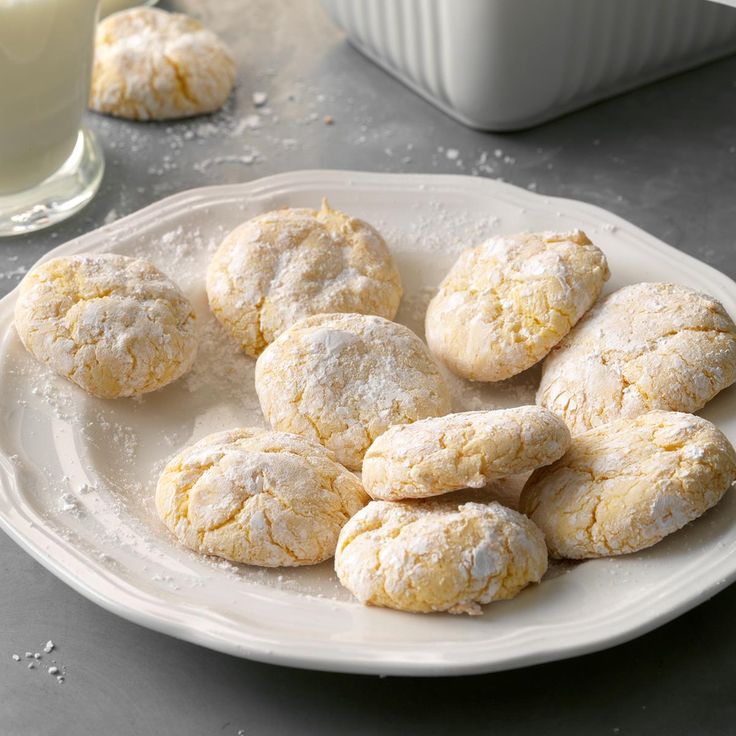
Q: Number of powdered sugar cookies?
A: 10